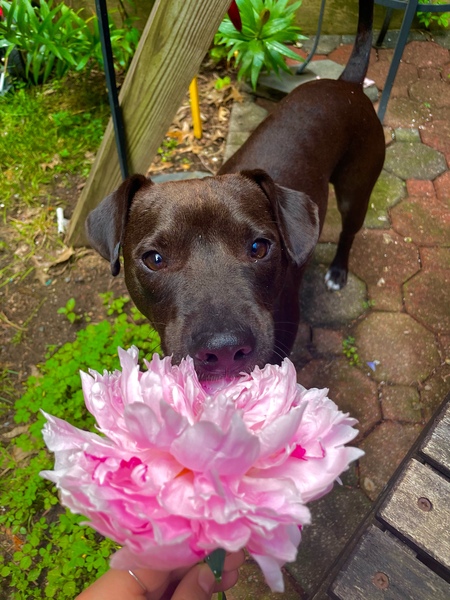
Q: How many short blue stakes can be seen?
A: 0